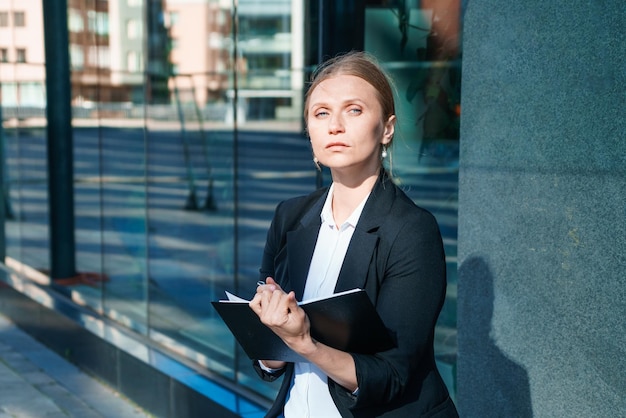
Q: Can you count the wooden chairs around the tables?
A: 0